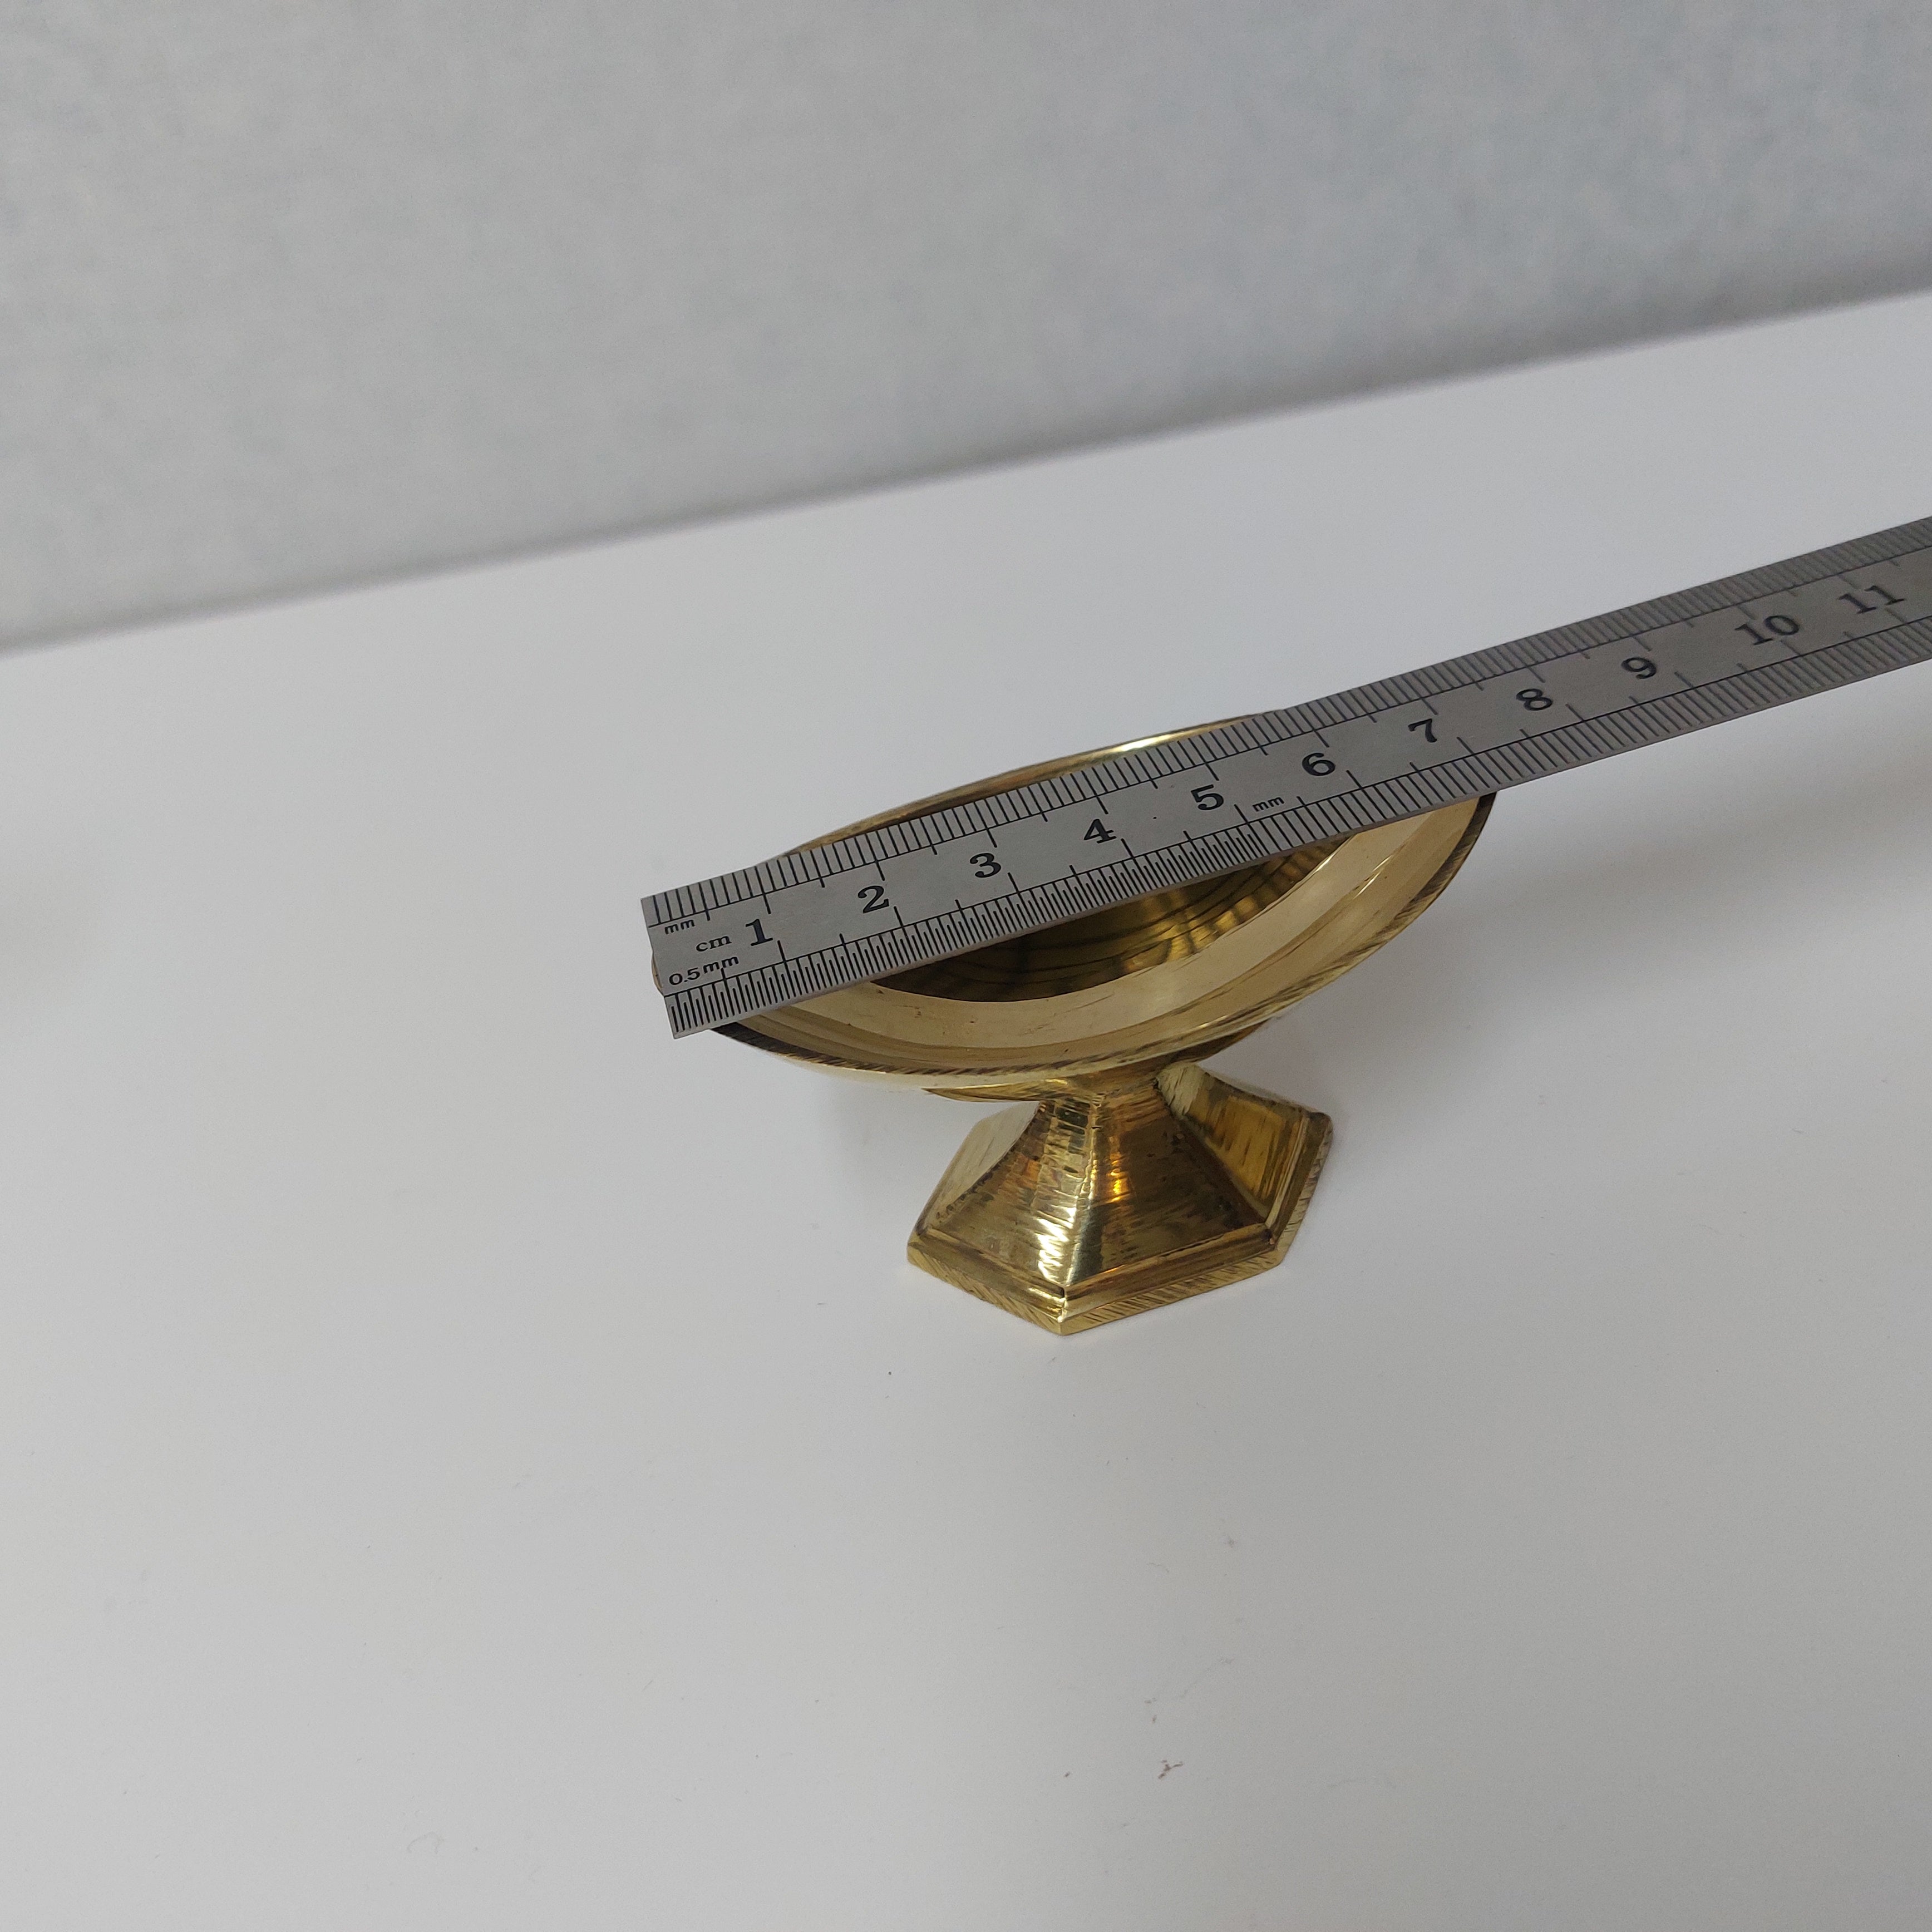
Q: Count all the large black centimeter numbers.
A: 11